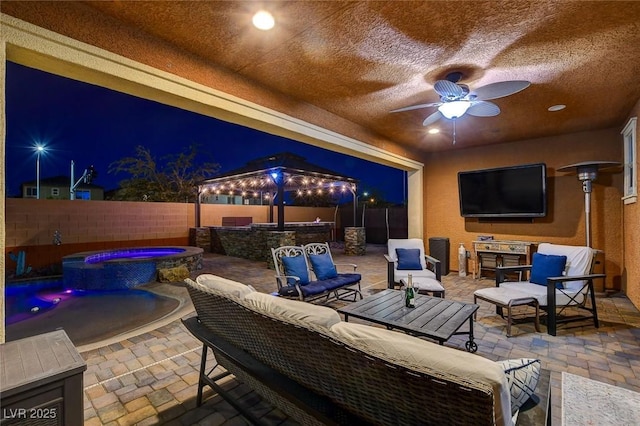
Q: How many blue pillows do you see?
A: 4